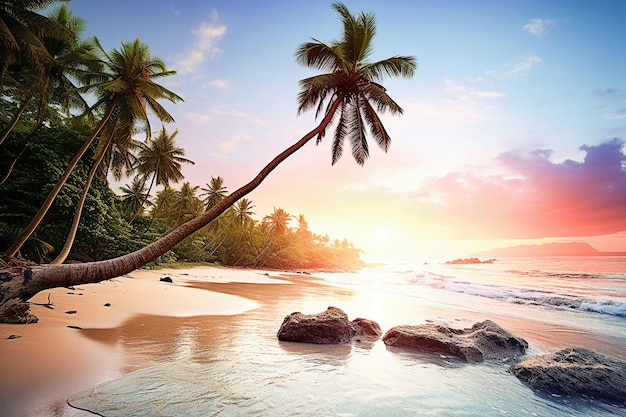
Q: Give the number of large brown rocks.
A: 3